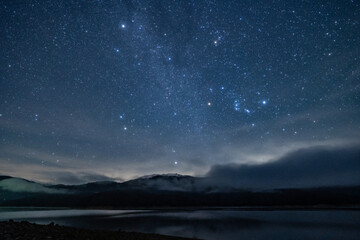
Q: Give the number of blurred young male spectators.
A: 0